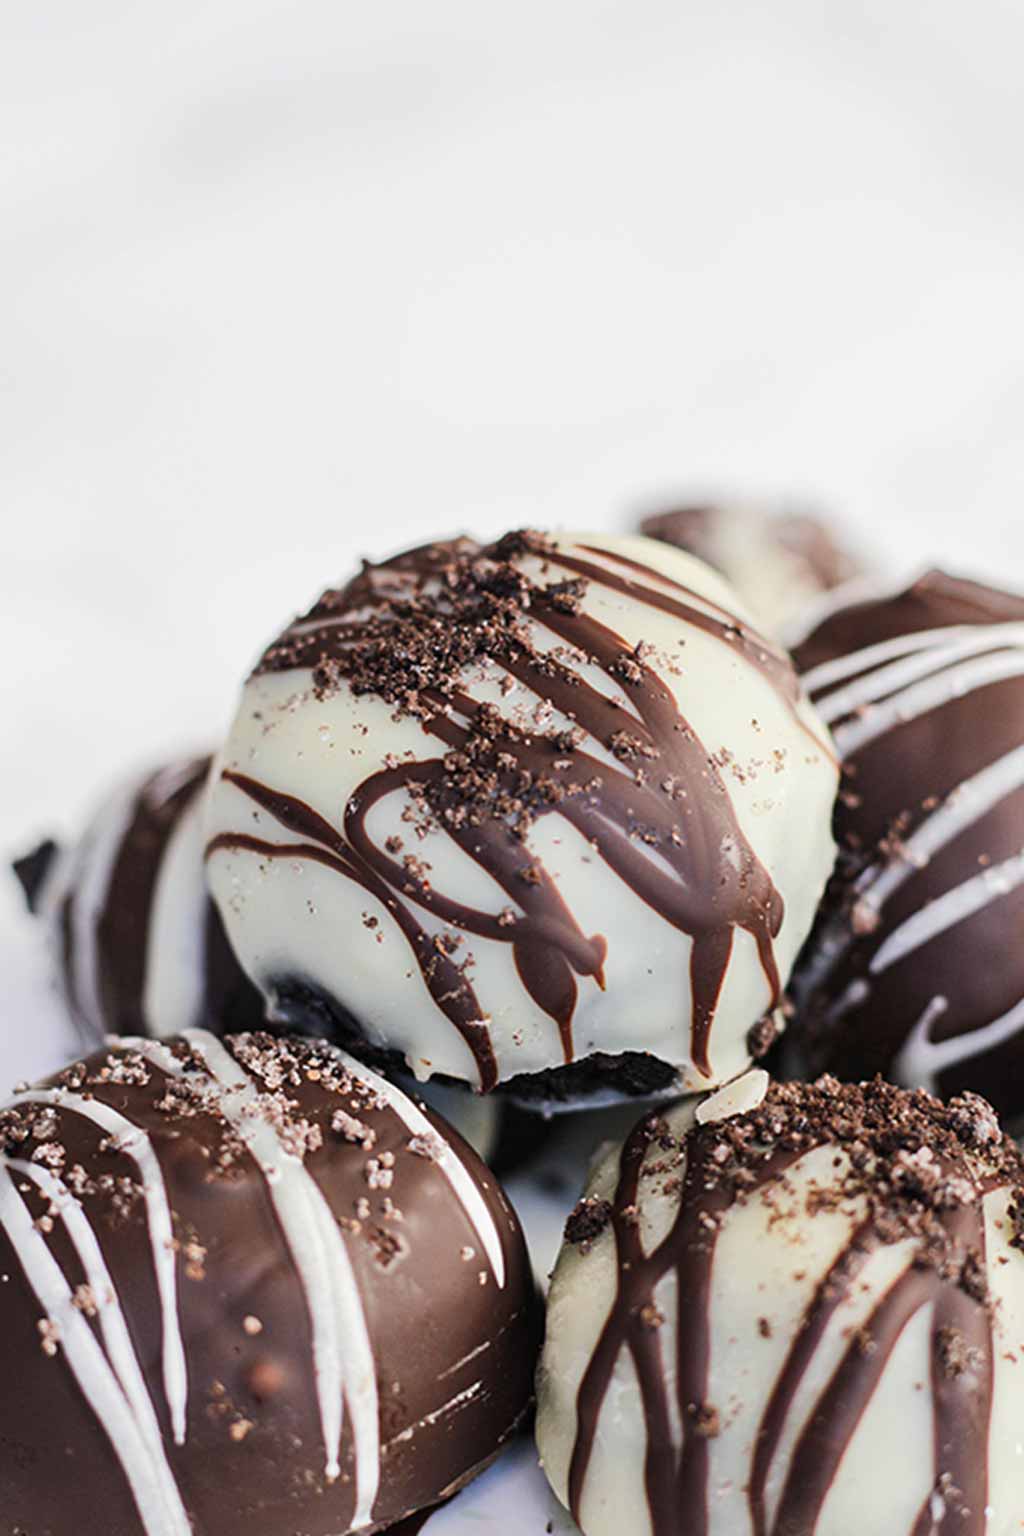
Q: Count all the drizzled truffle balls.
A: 6